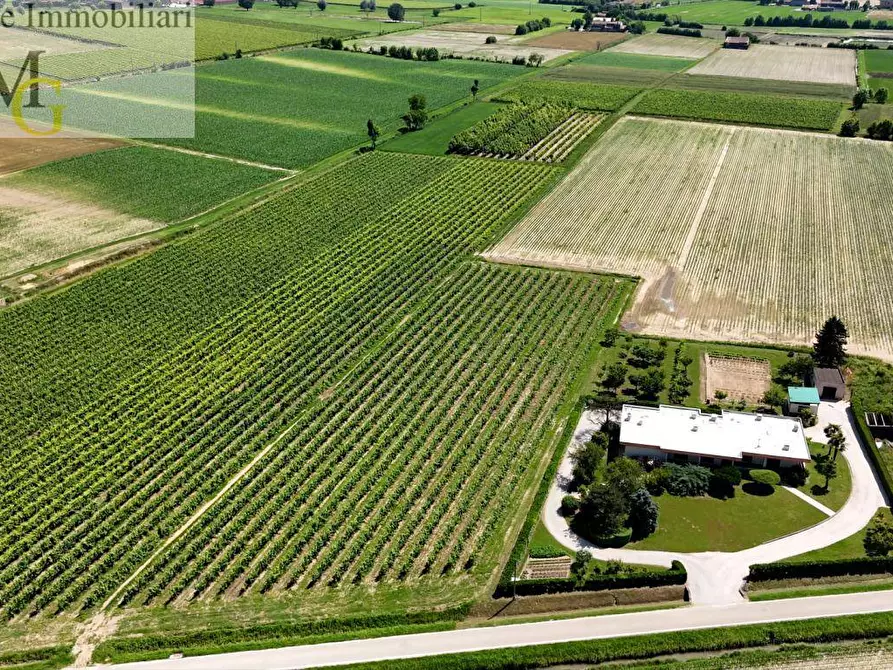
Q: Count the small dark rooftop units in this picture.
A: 8